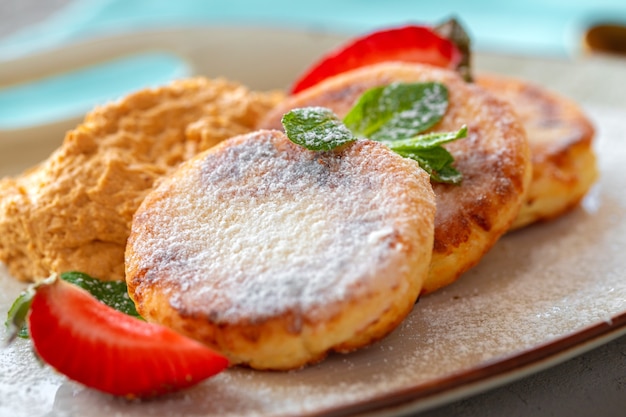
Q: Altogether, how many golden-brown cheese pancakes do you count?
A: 3